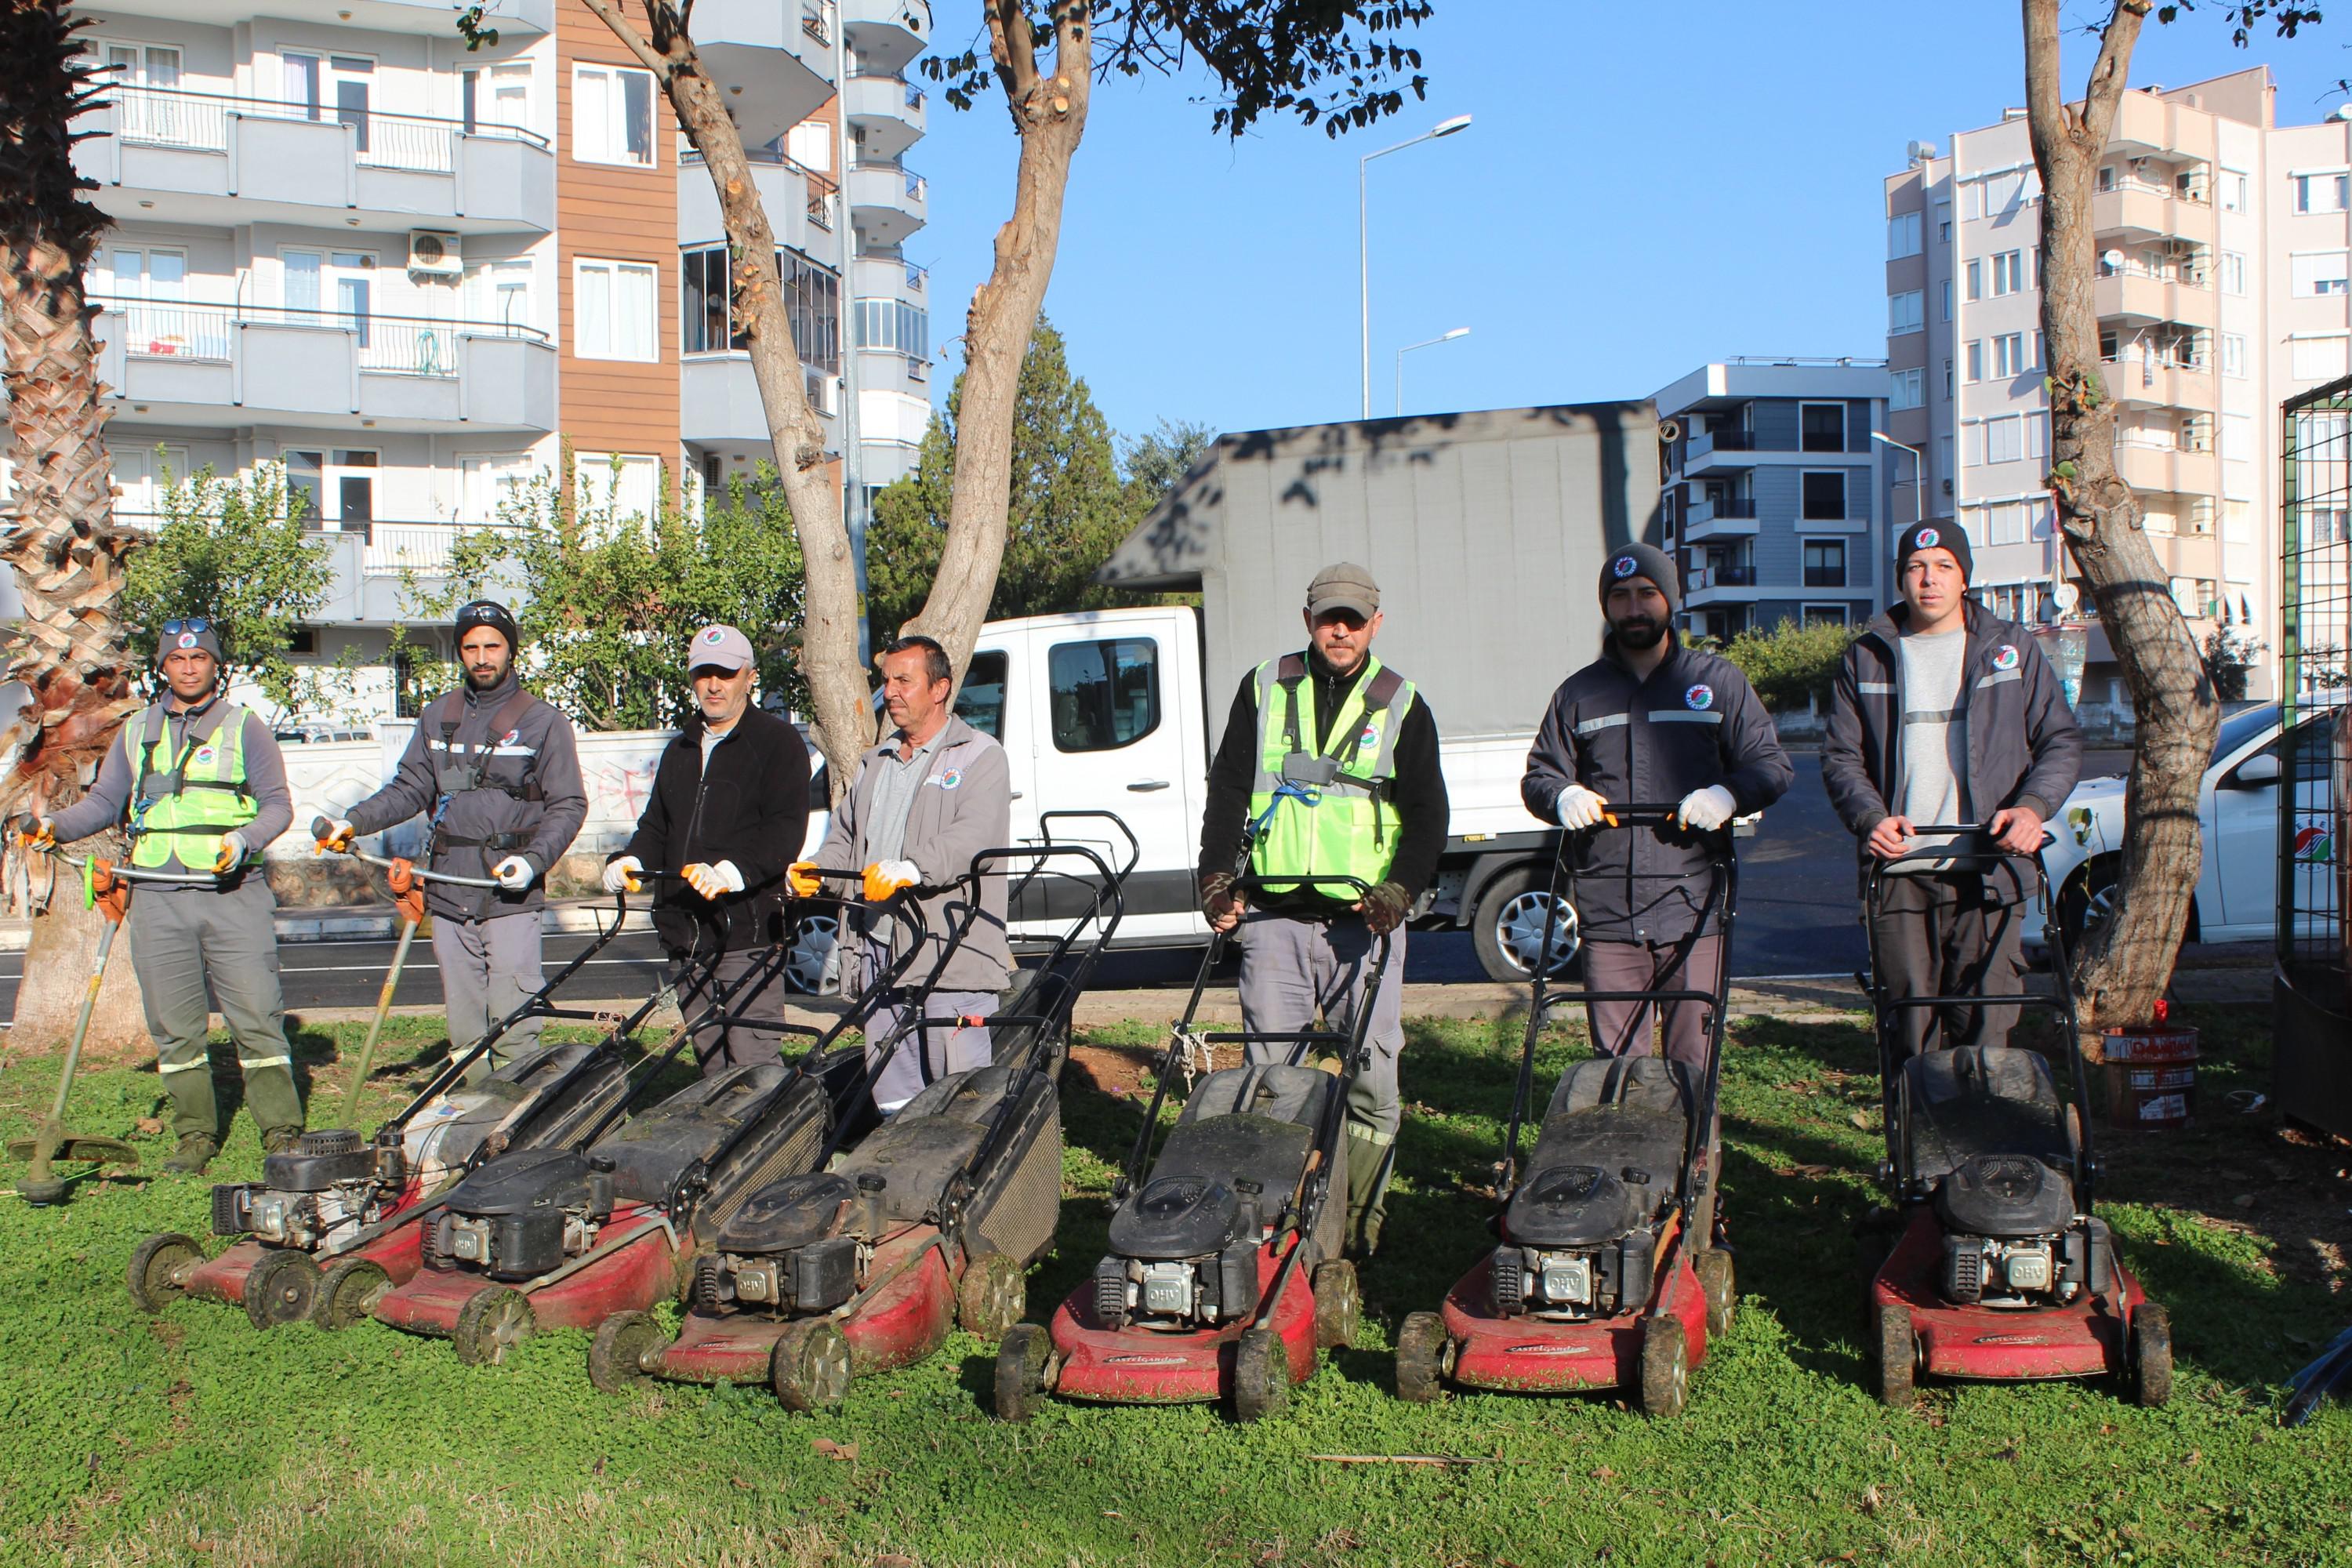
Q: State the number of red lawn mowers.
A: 6